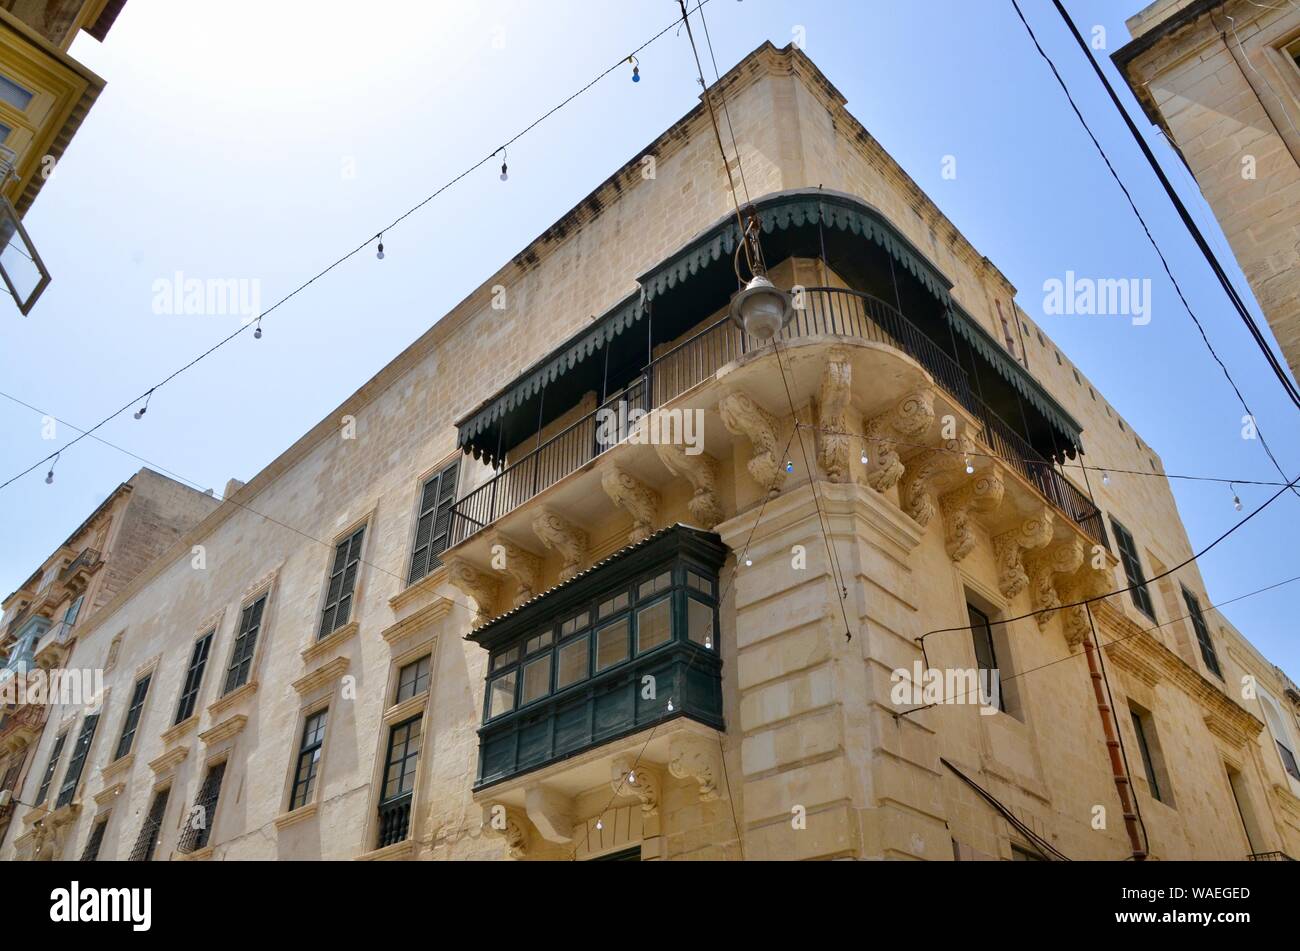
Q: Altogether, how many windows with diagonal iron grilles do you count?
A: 3